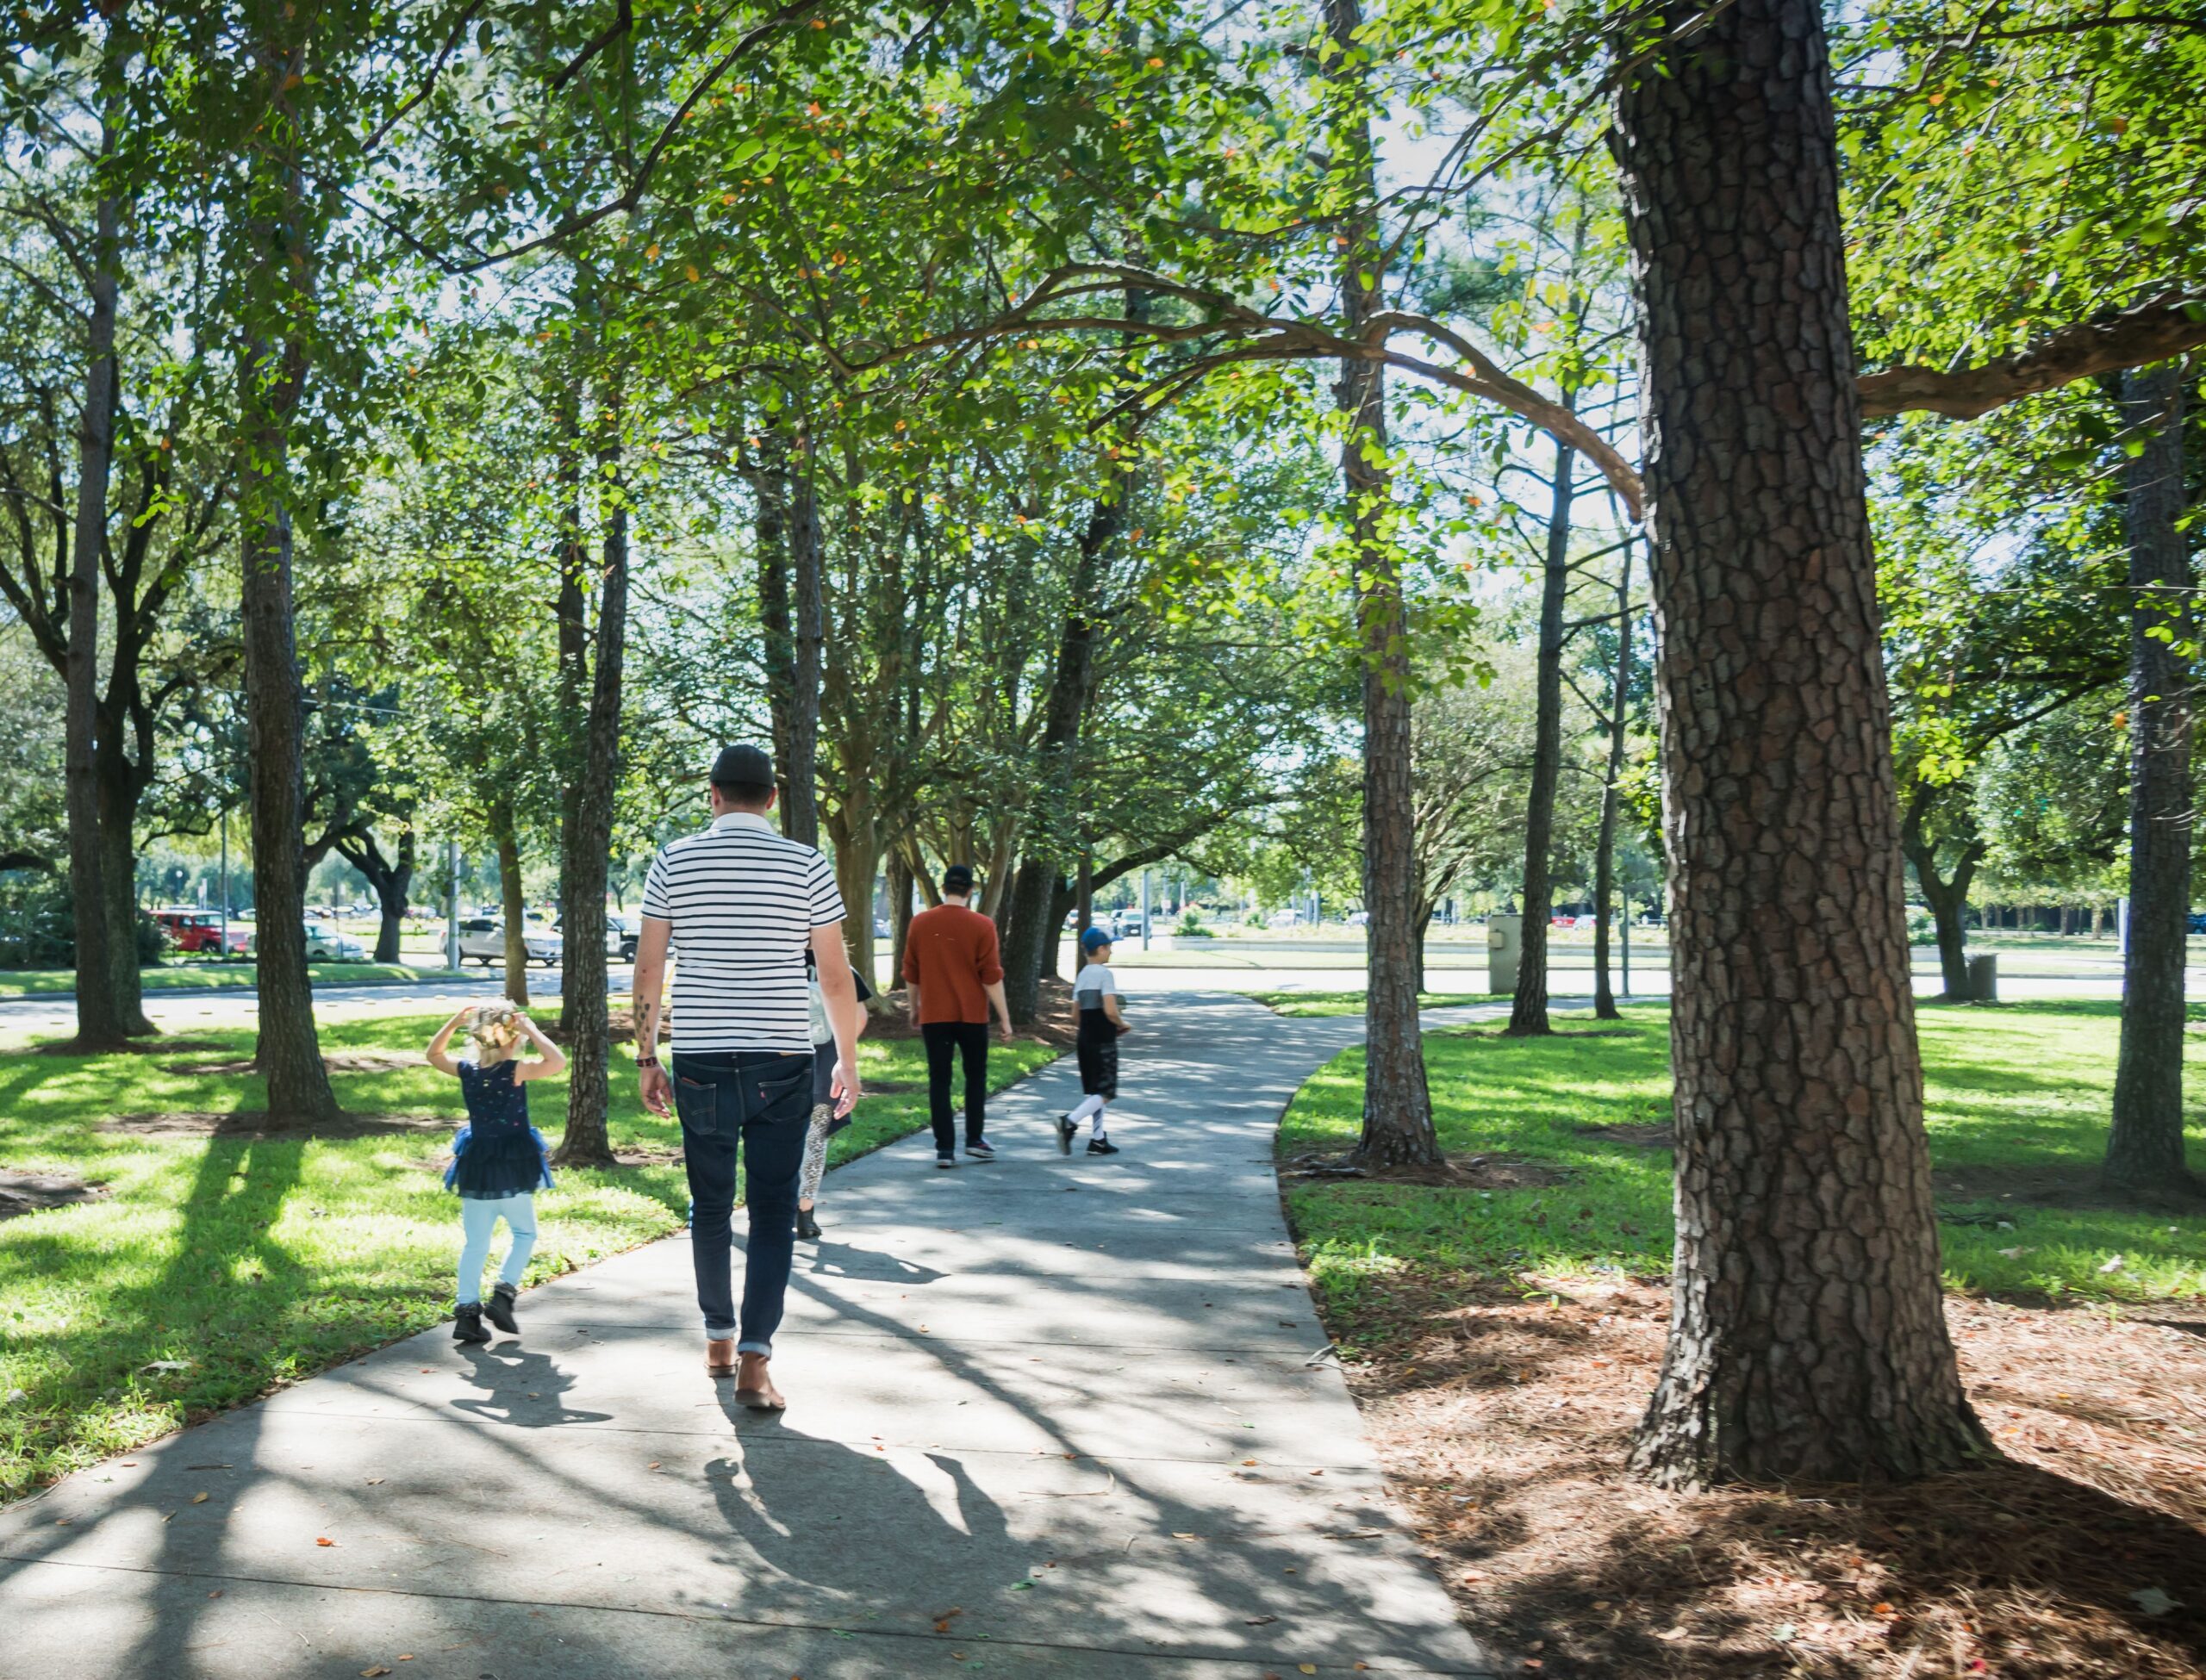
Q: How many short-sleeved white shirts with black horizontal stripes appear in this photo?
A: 1